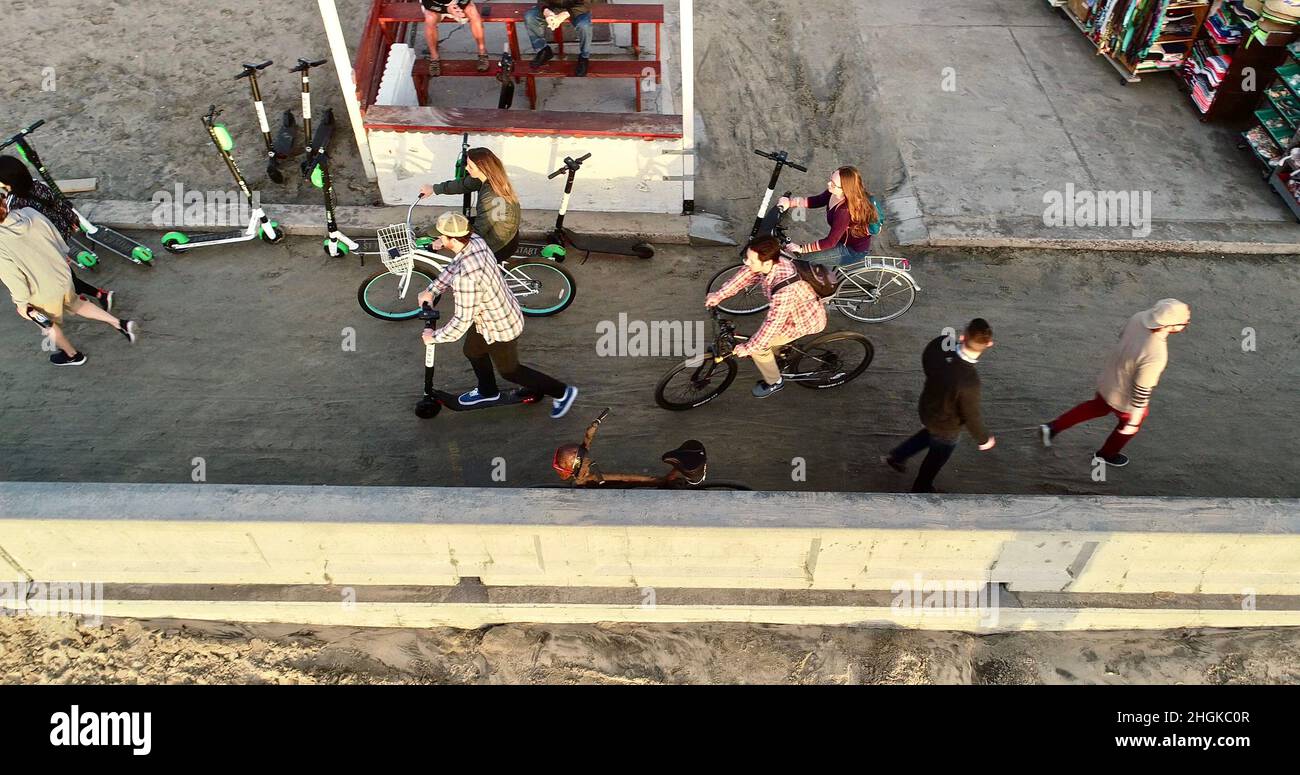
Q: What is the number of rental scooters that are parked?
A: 9